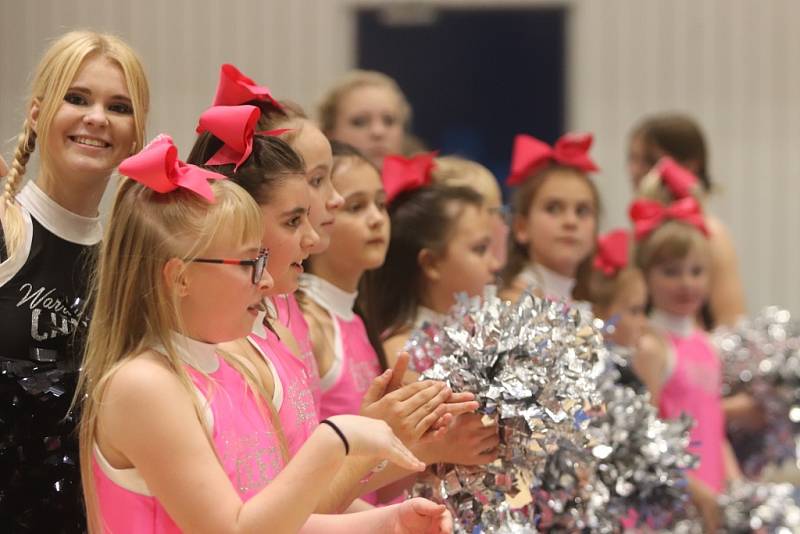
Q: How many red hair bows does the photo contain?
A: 8